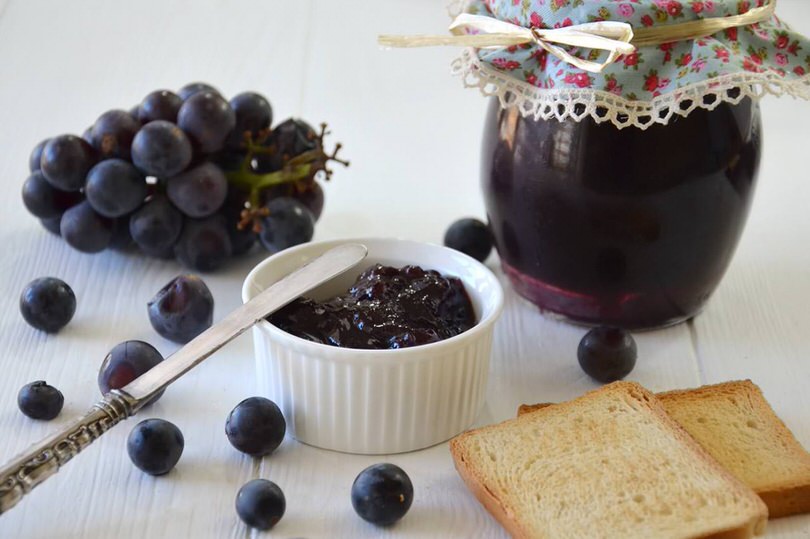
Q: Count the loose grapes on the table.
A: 10